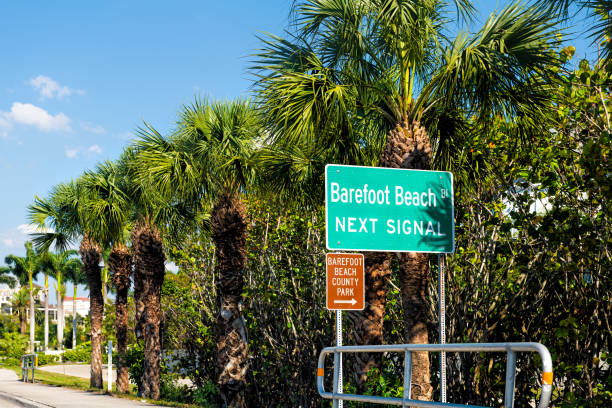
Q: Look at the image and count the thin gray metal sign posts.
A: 2